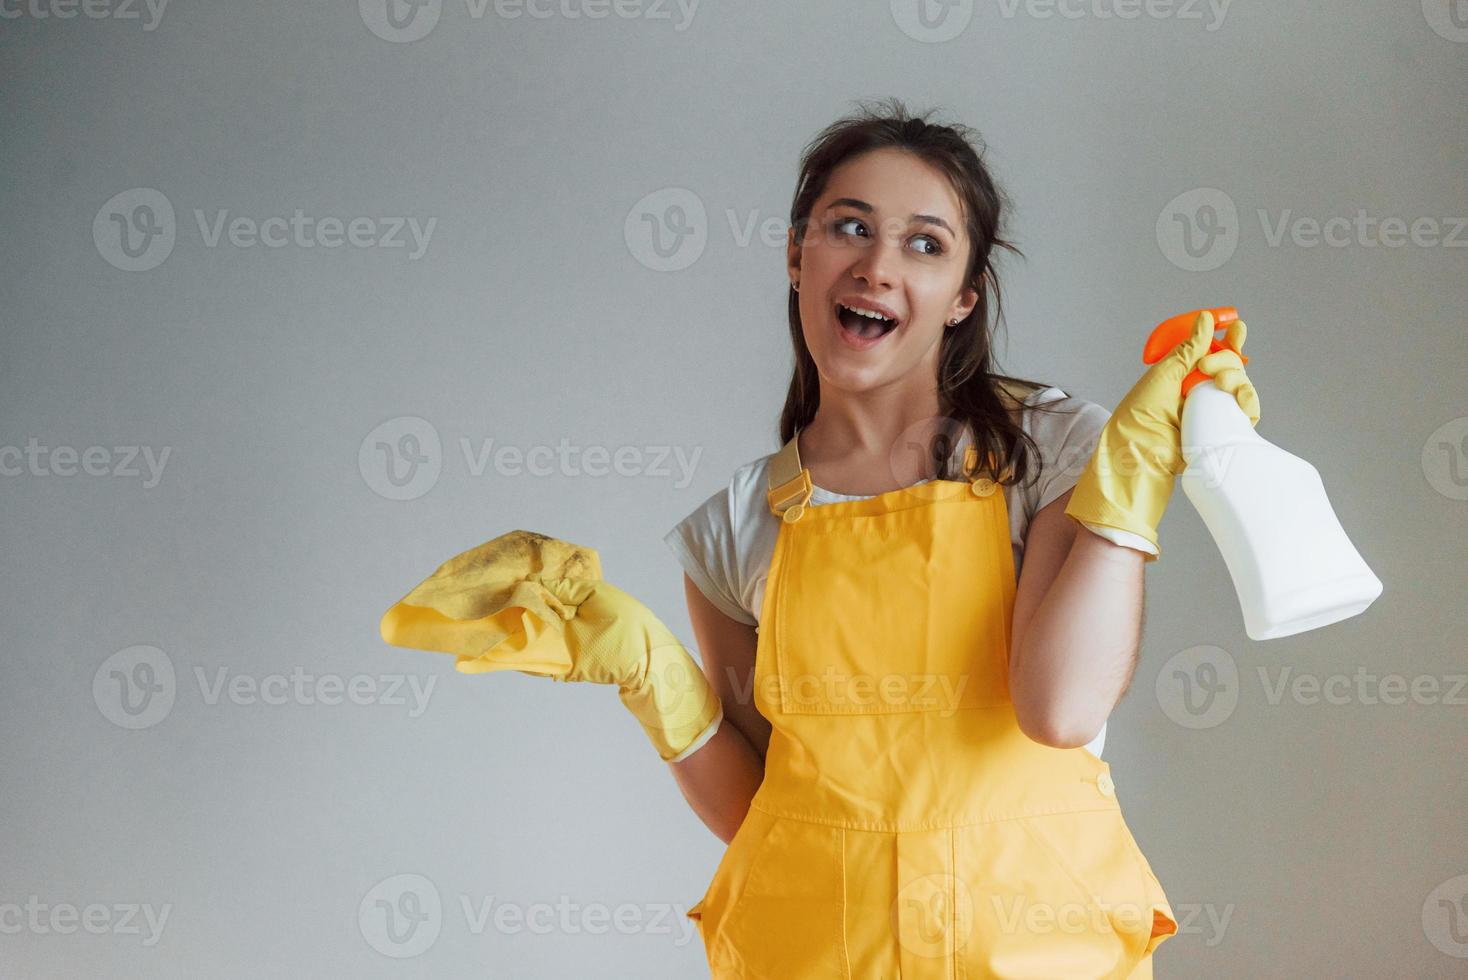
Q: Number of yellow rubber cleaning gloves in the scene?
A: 2